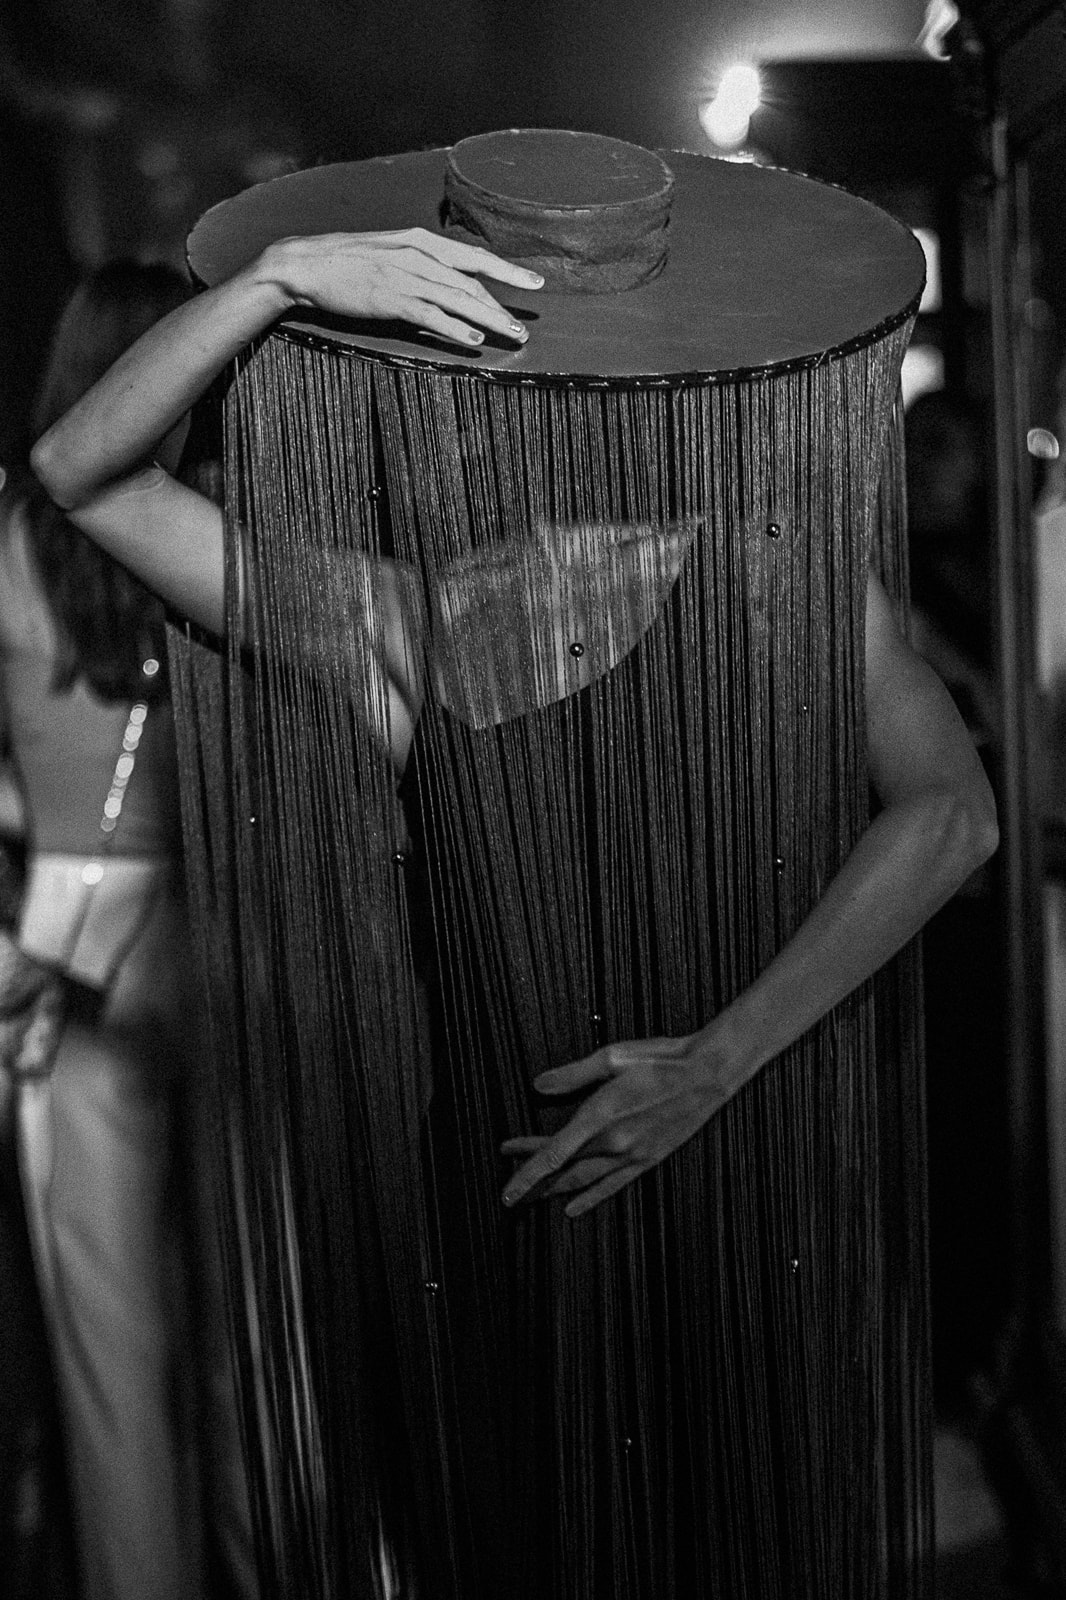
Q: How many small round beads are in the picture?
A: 11